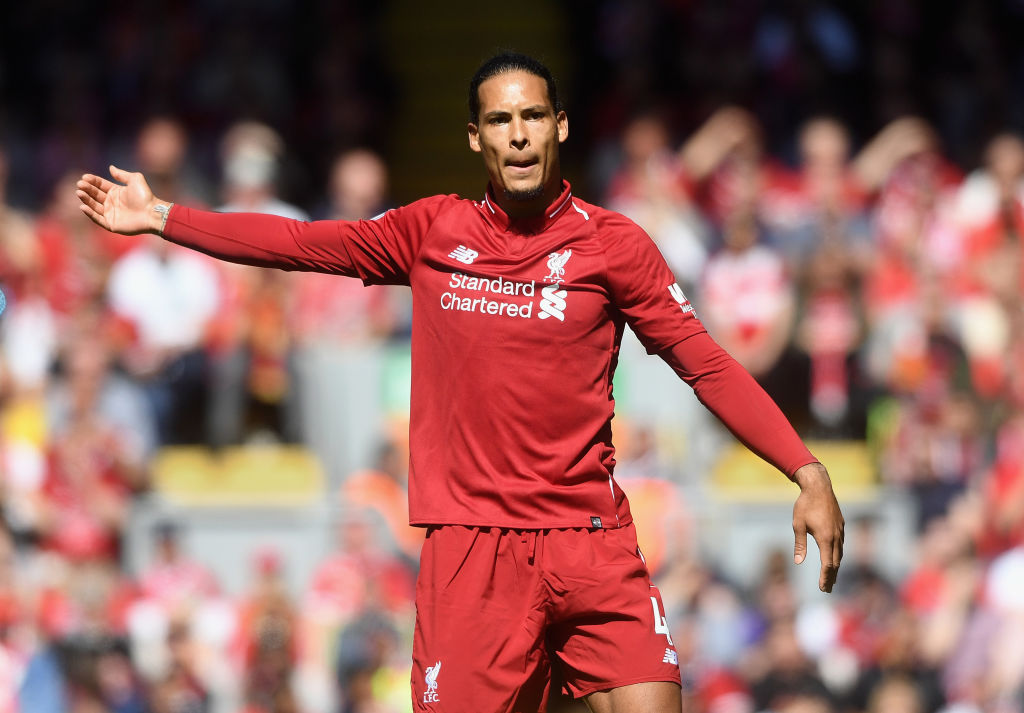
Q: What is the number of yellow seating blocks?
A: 2